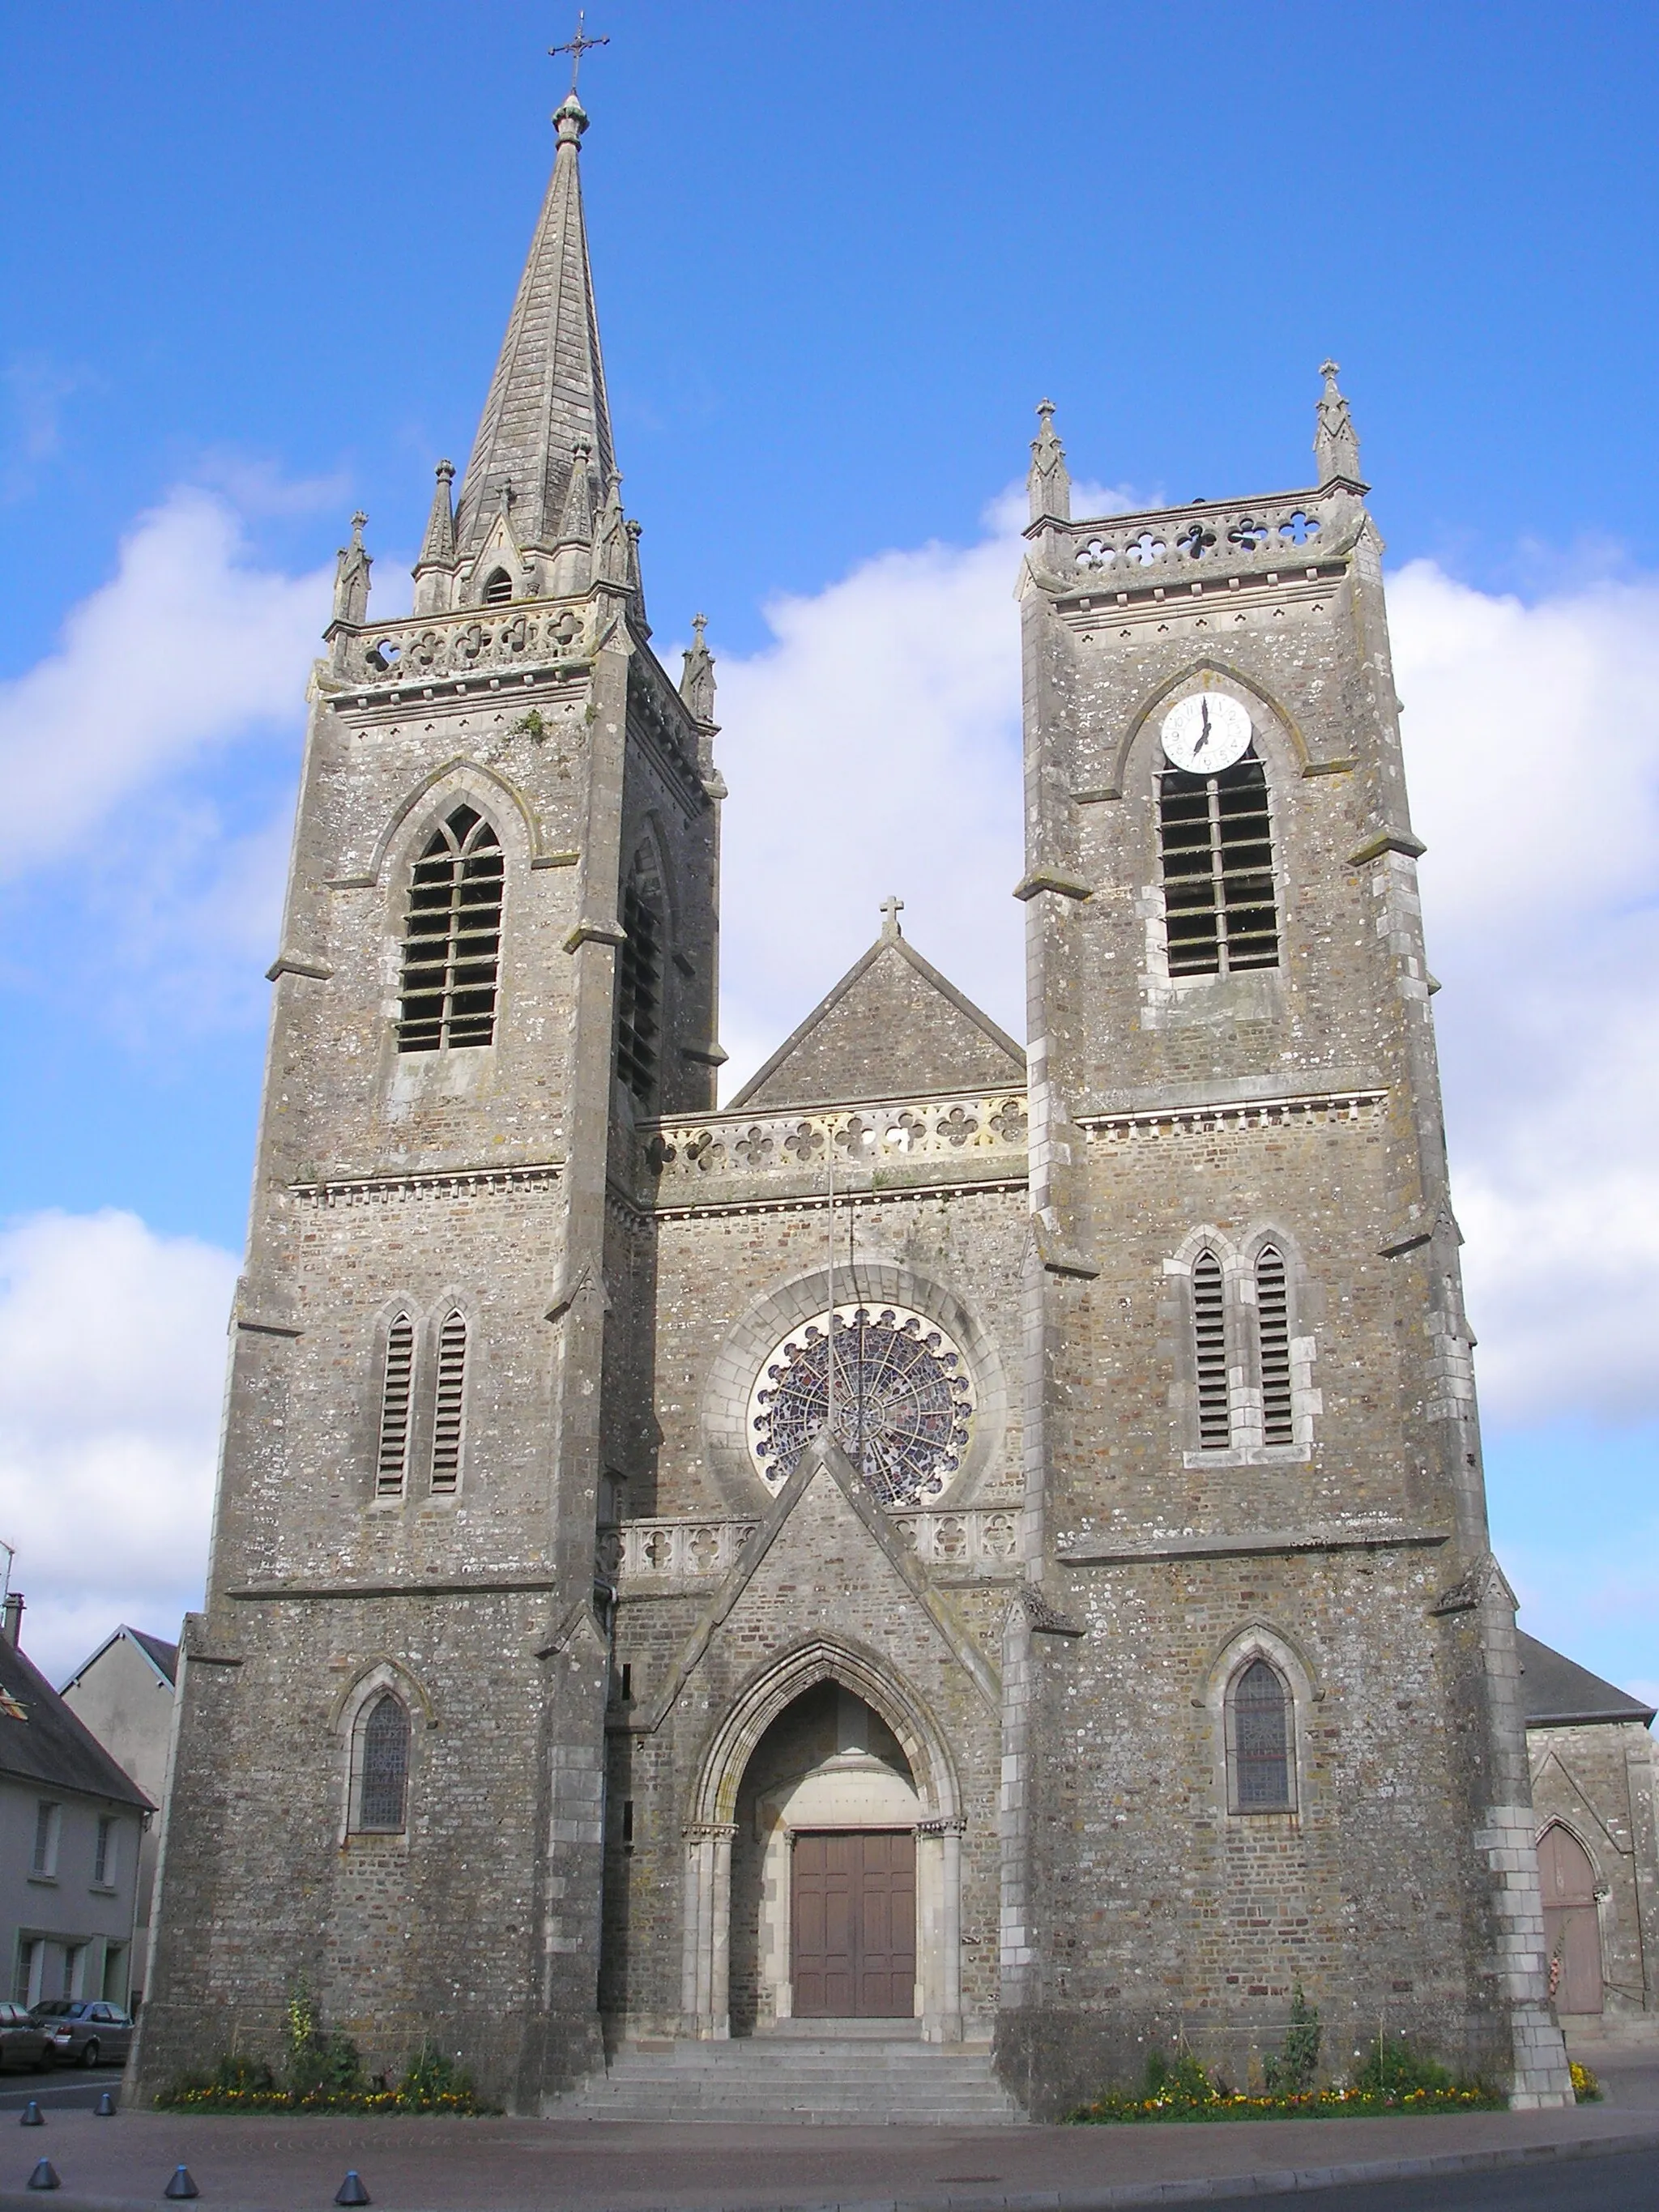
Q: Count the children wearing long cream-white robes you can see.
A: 0